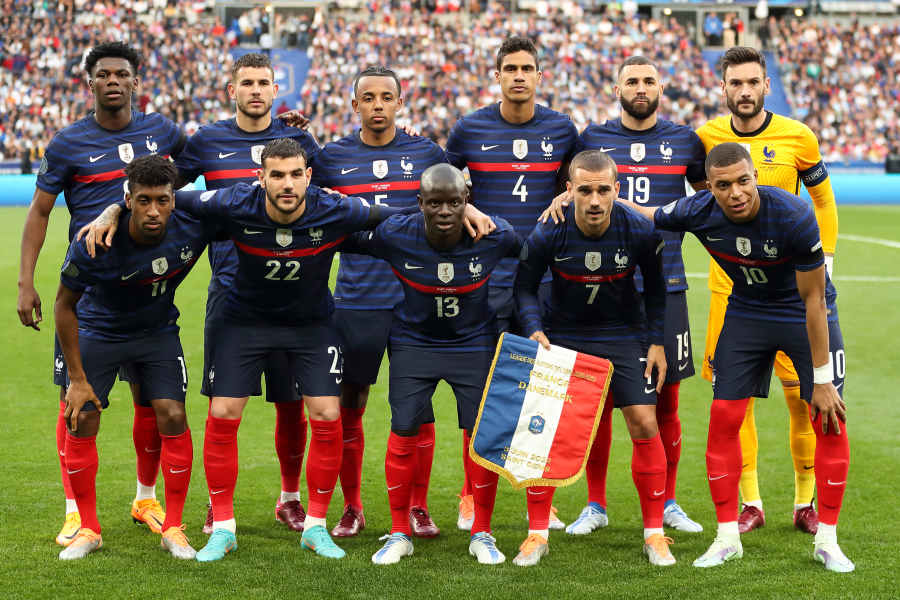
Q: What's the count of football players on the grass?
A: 11